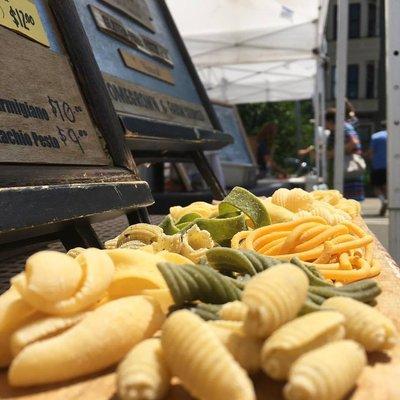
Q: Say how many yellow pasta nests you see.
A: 1